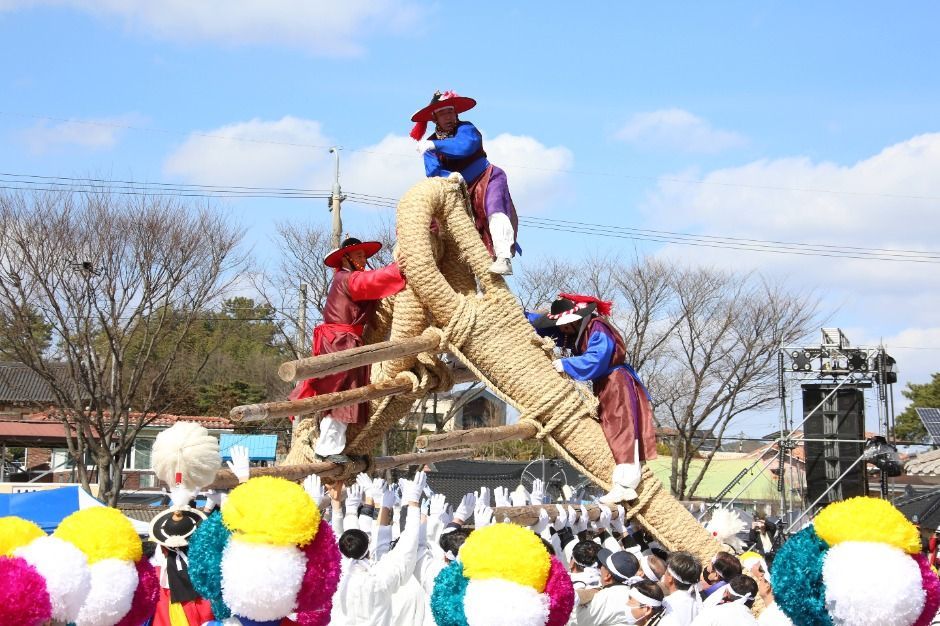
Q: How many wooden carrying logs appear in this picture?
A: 5